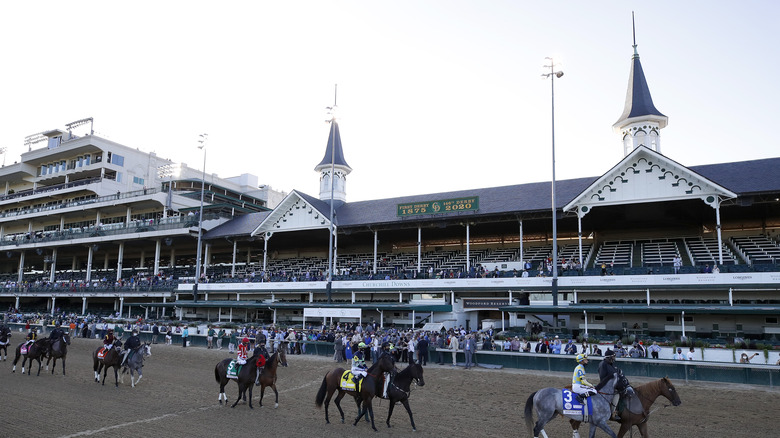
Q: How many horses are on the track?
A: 11